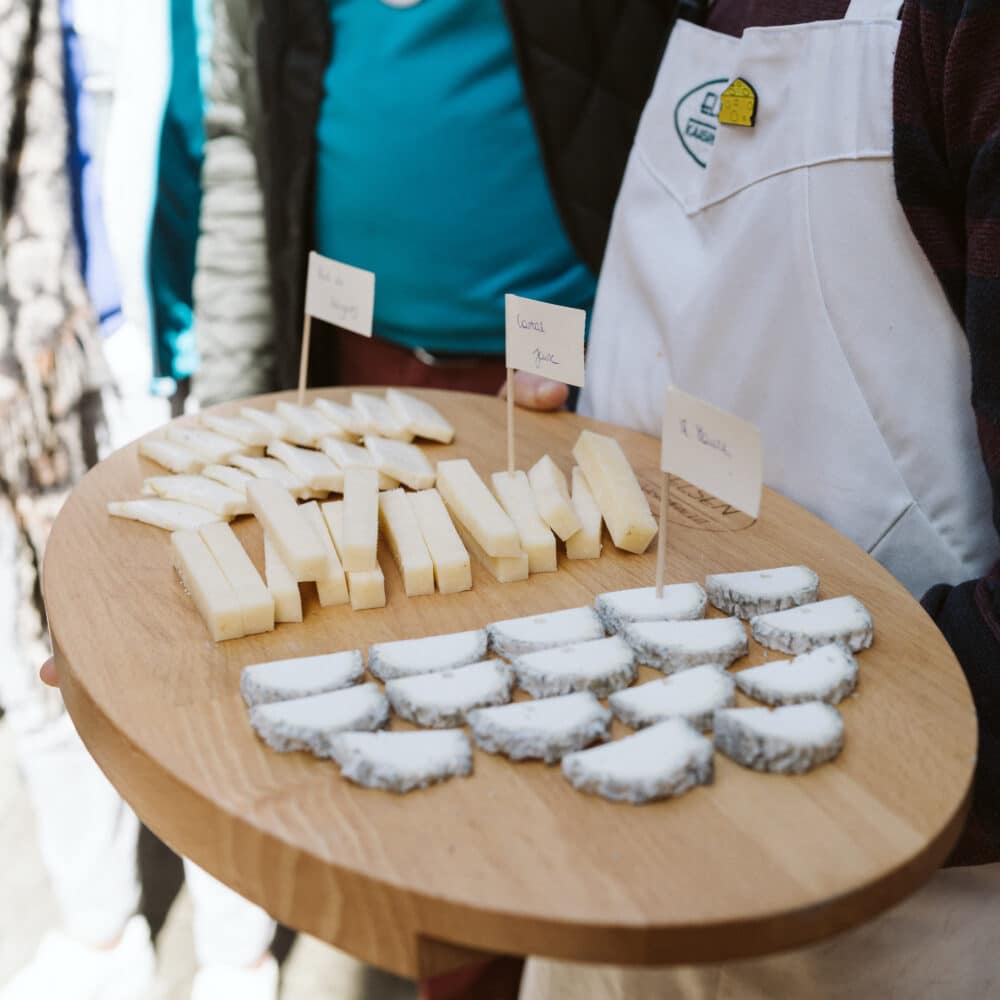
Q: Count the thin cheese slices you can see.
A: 15